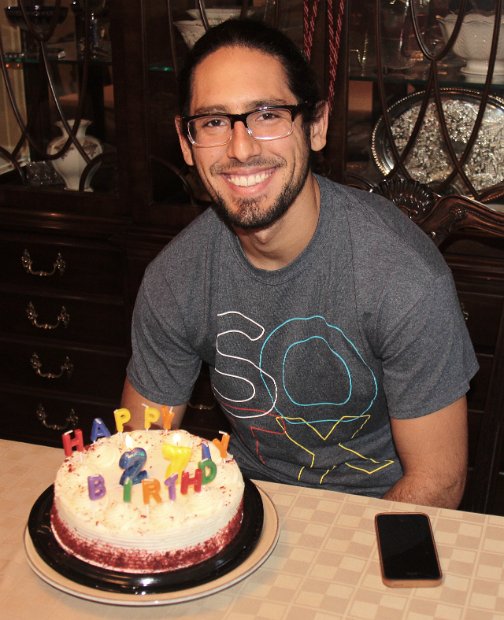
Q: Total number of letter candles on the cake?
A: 13